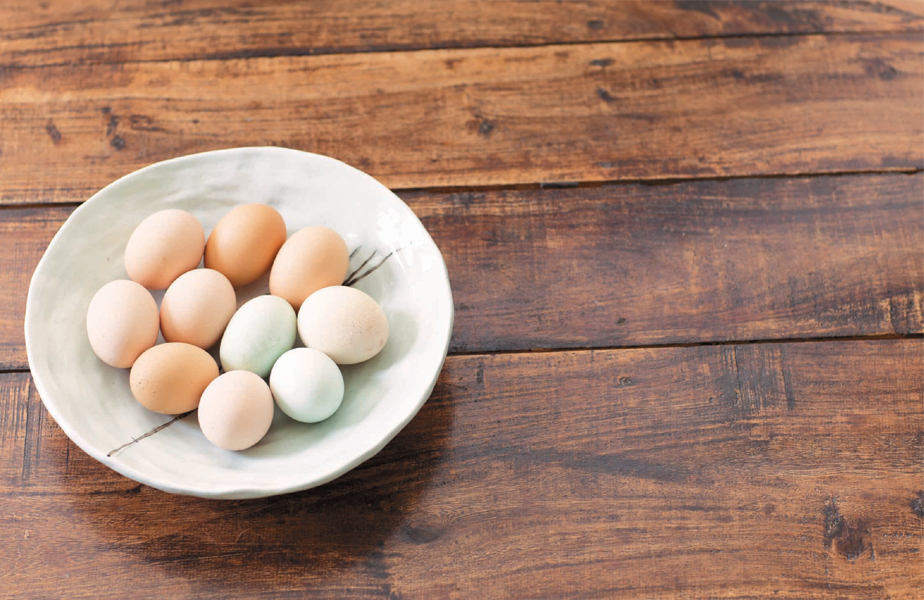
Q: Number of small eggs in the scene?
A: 10